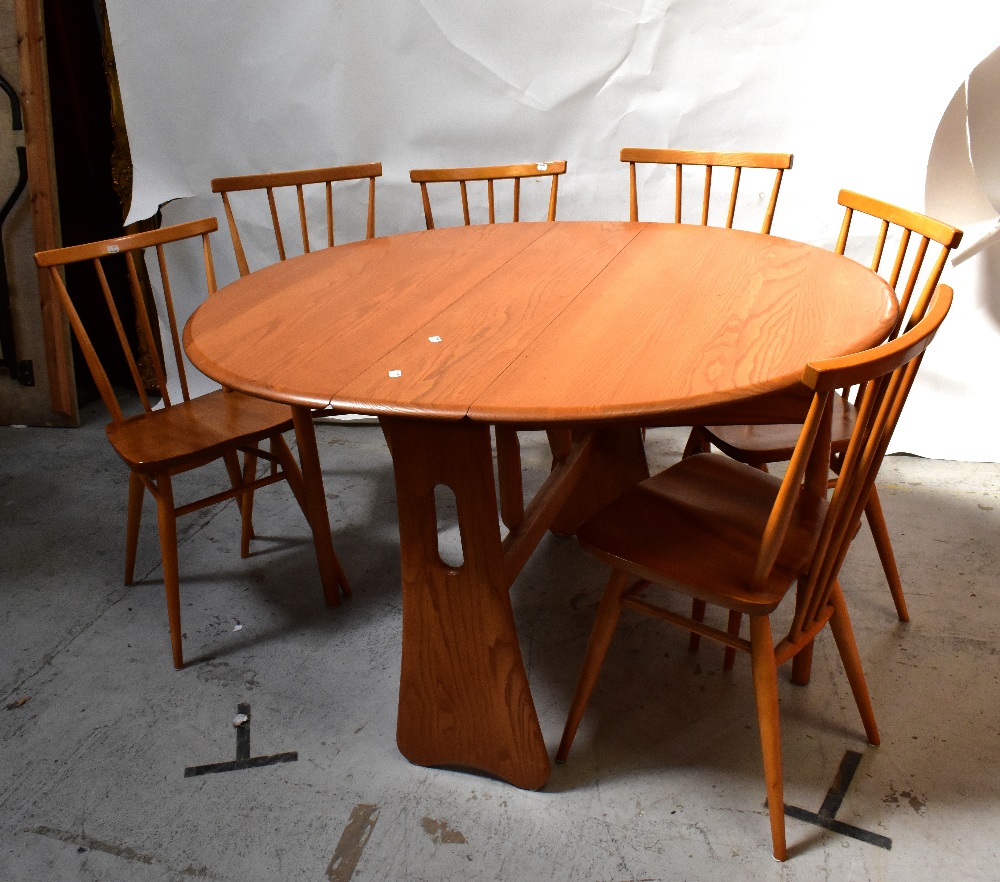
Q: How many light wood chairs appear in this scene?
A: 6